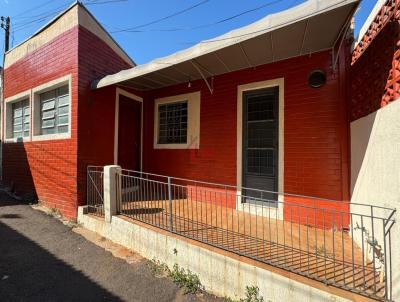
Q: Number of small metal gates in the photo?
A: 1